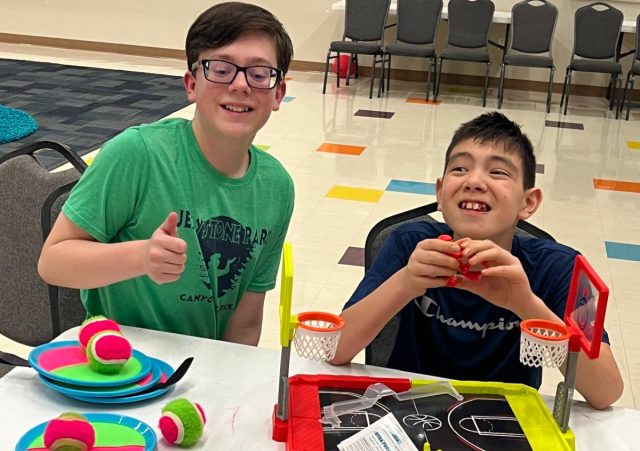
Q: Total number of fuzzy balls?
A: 4